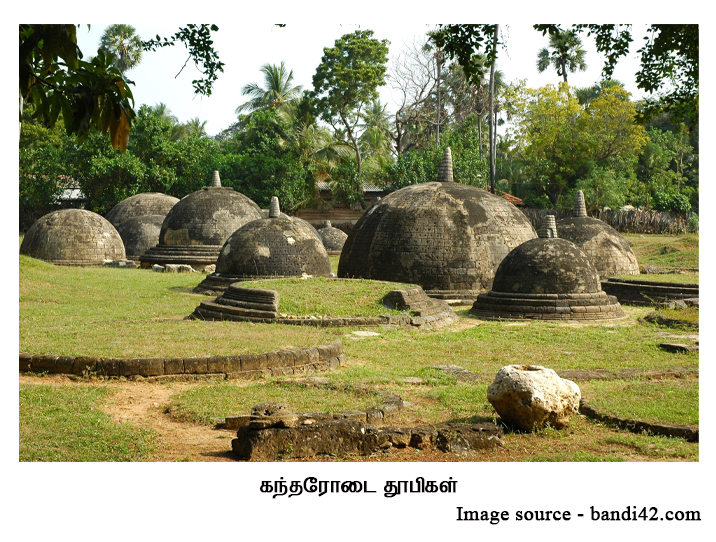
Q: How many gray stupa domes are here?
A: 8